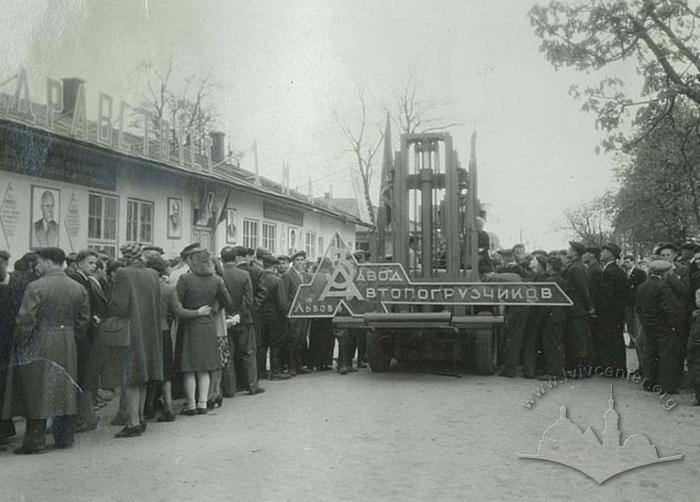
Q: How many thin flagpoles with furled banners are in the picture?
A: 2